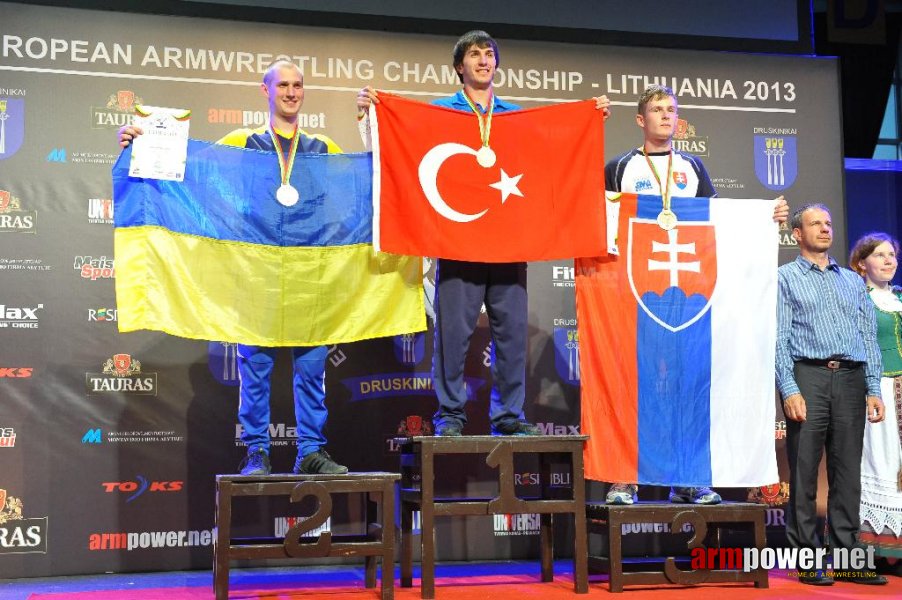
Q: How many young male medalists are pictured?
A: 3